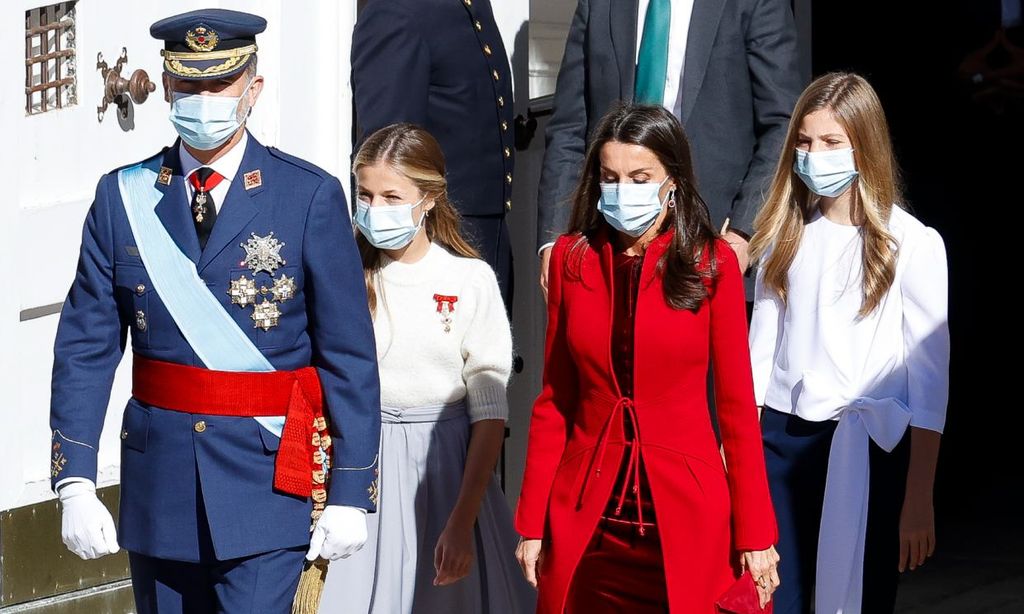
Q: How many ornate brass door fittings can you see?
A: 1